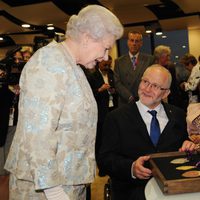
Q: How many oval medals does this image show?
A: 3